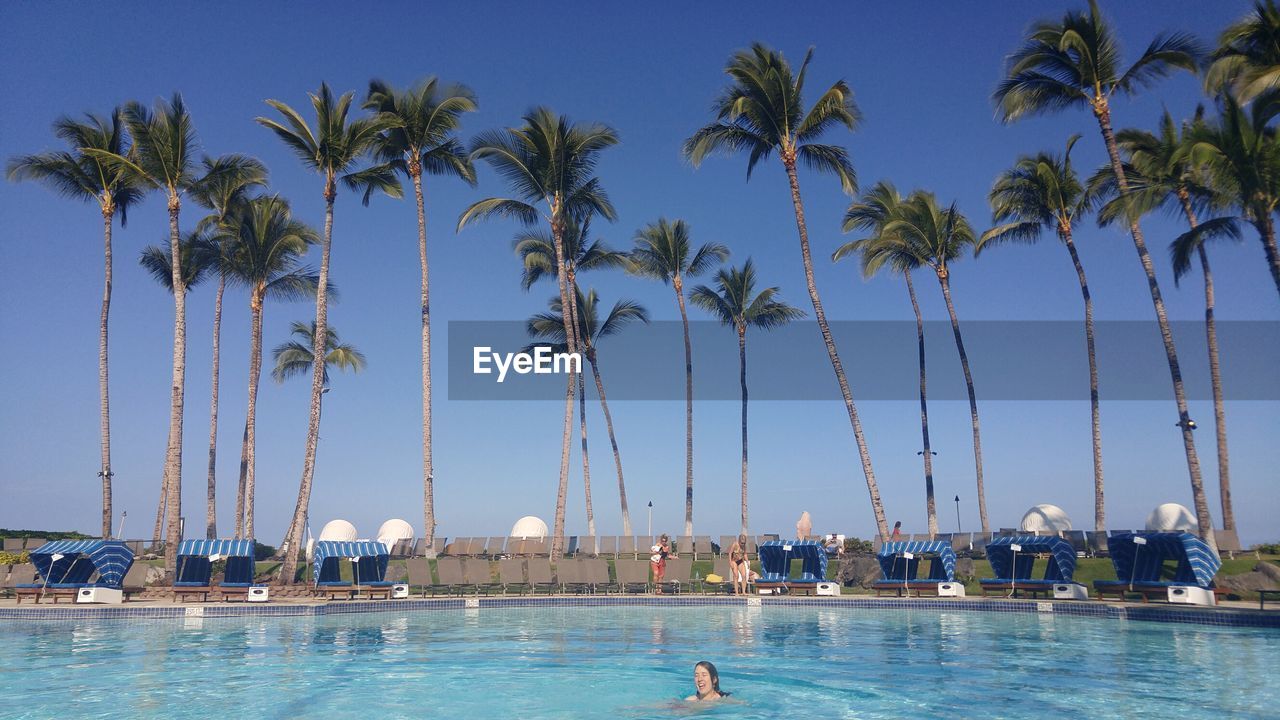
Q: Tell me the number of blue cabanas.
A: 7